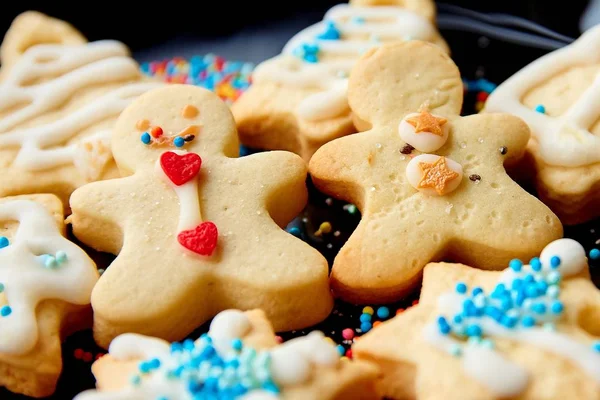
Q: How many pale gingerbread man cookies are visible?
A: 2